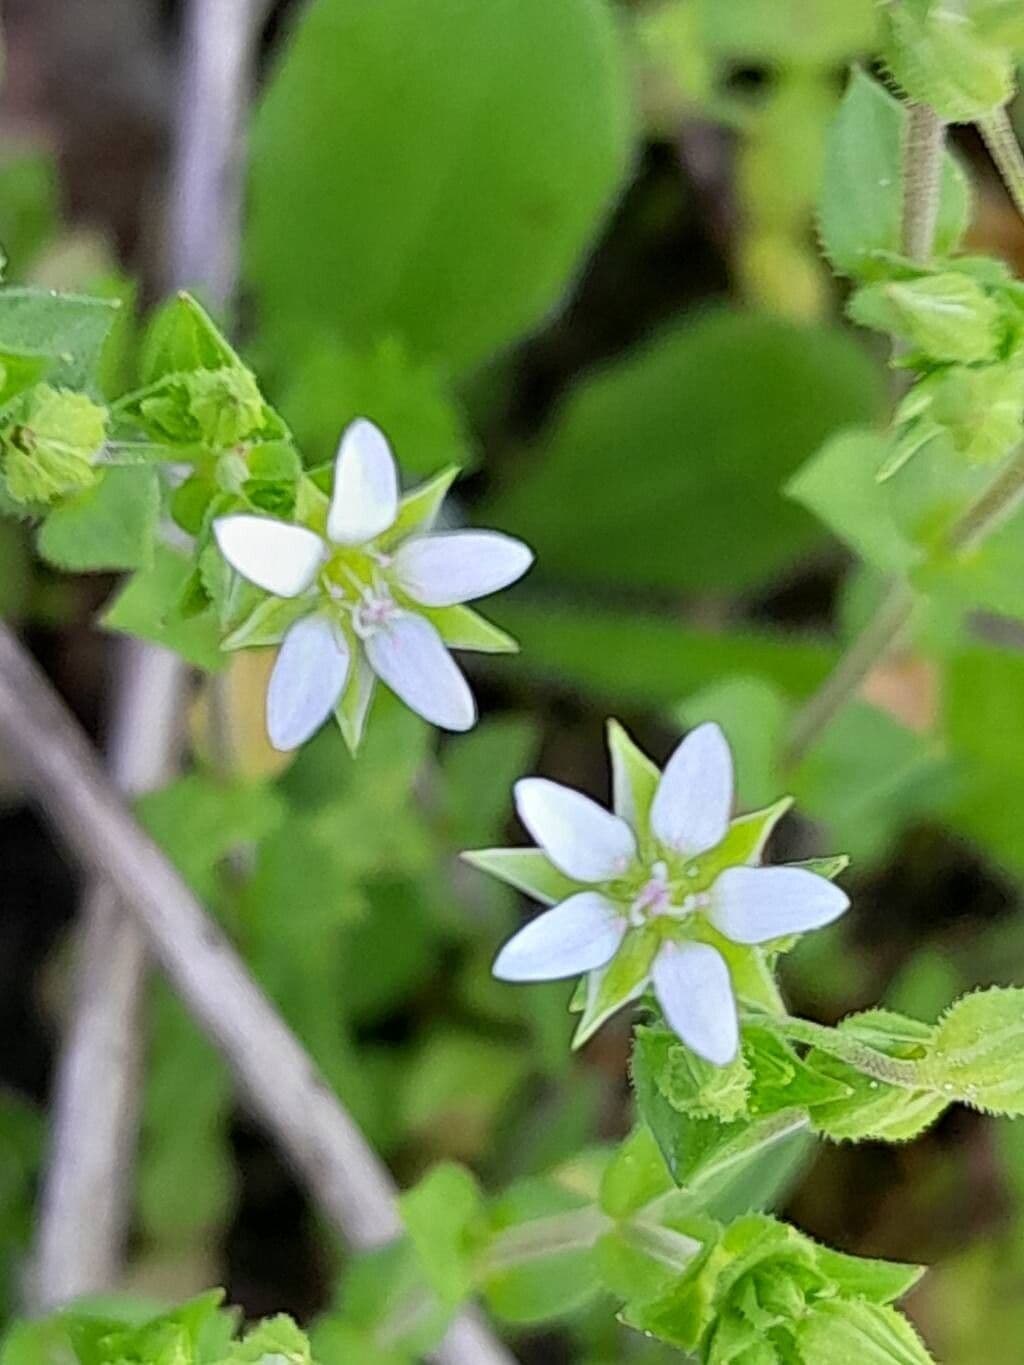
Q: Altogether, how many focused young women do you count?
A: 0